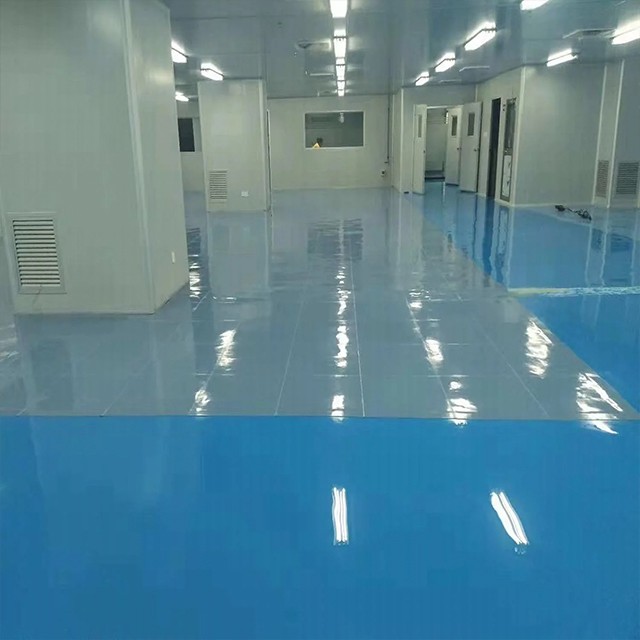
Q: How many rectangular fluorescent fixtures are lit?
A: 14